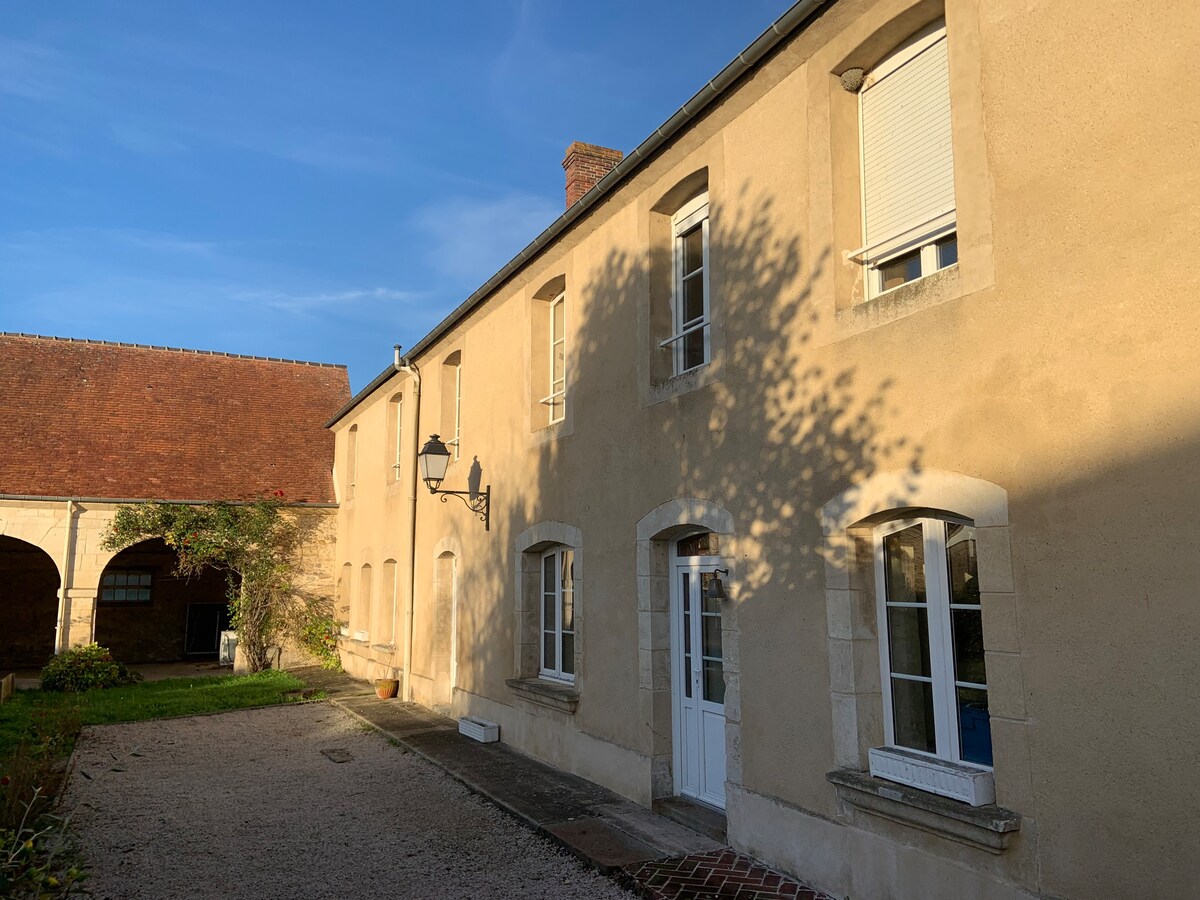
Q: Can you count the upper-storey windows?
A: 6